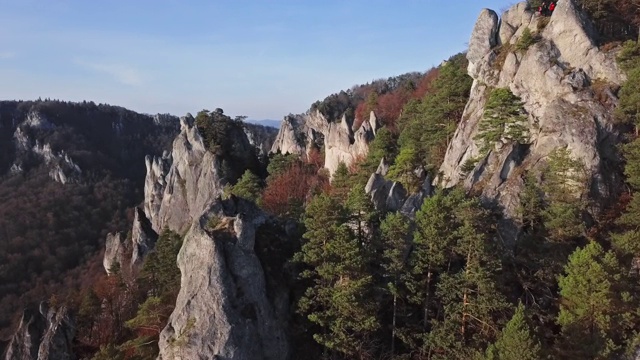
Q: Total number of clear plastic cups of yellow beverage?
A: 0